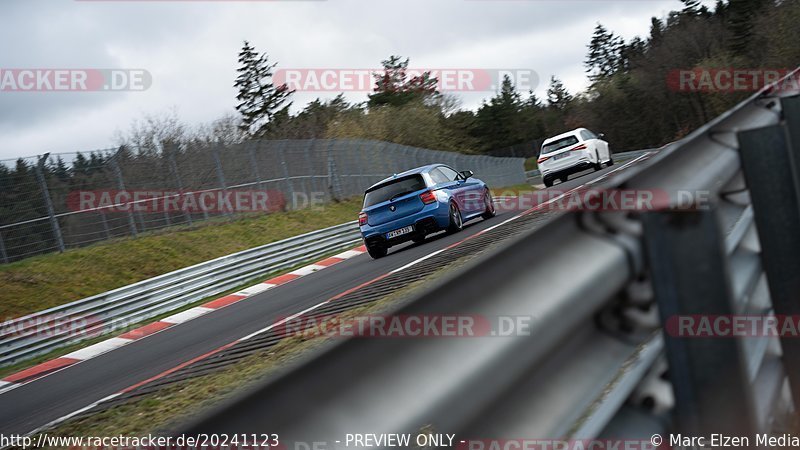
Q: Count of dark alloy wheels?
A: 2